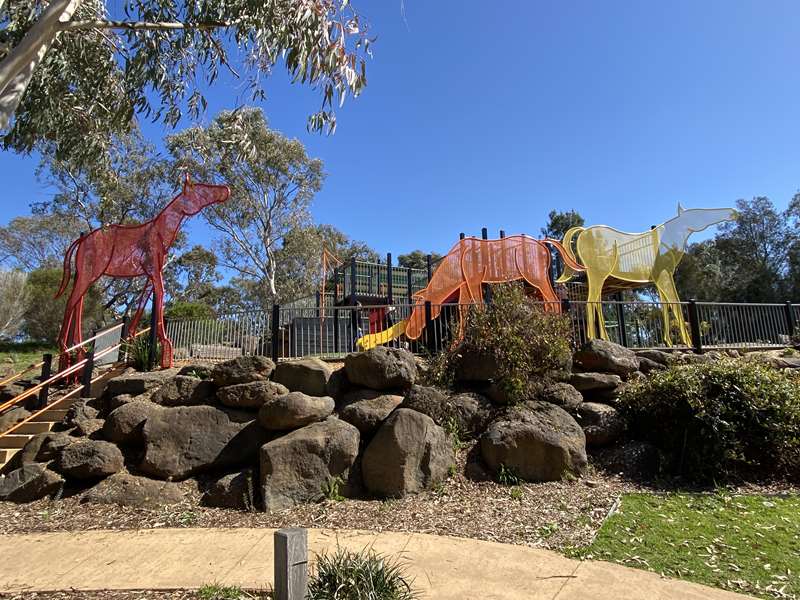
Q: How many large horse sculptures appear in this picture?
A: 3